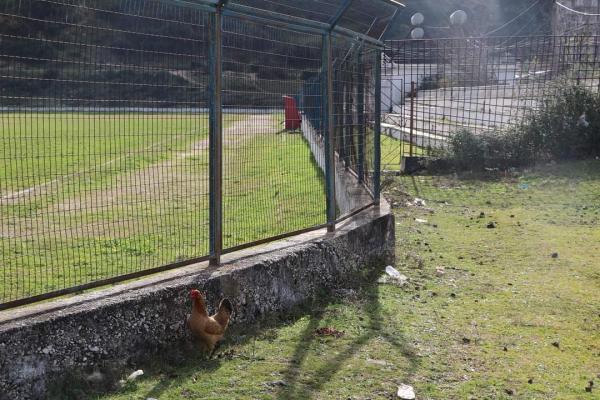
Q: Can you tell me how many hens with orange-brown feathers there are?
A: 1